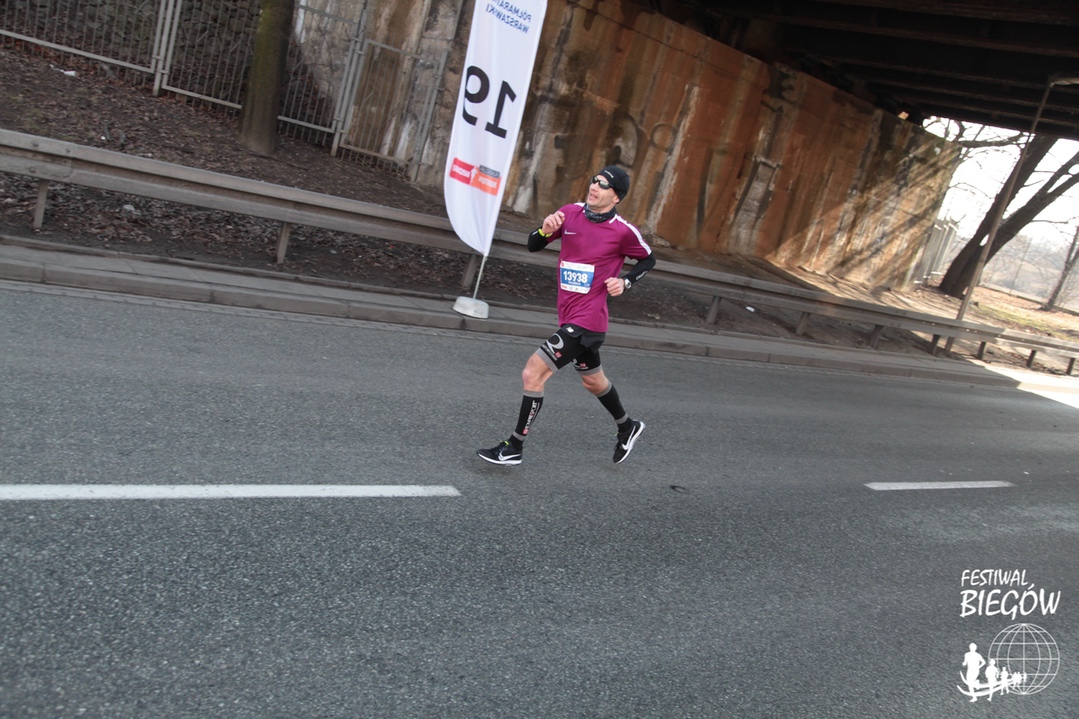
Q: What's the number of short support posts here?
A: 10